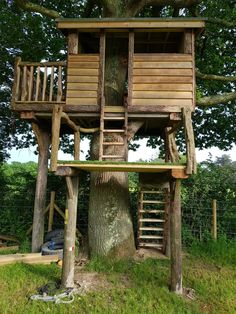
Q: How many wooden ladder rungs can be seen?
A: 11